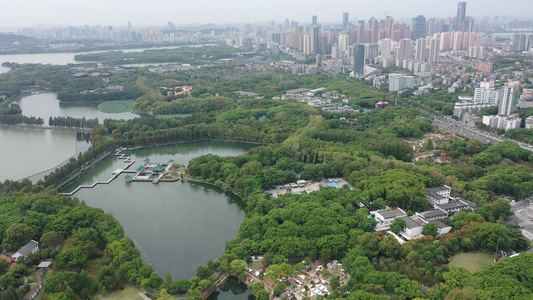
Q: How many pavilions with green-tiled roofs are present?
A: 5